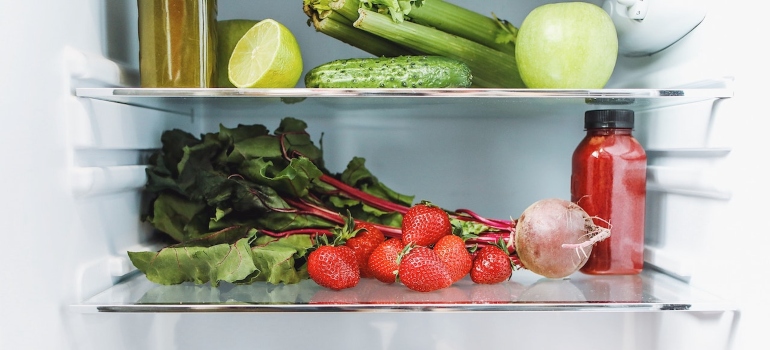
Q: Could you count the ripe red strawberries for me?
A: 7